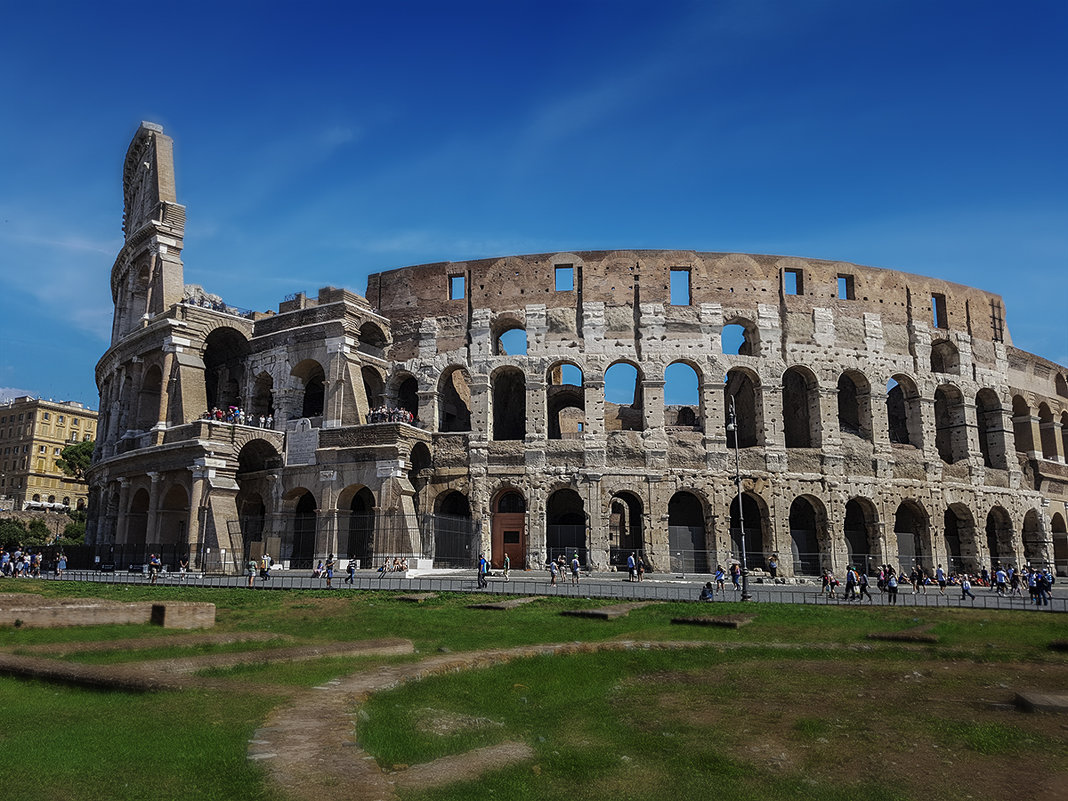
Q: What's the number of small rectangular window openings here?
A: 6